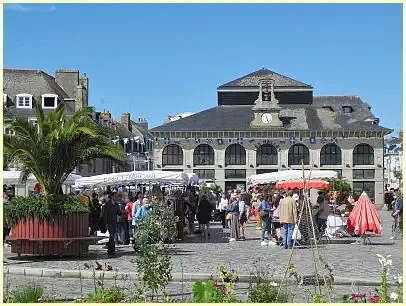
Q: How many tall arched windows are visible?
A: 7